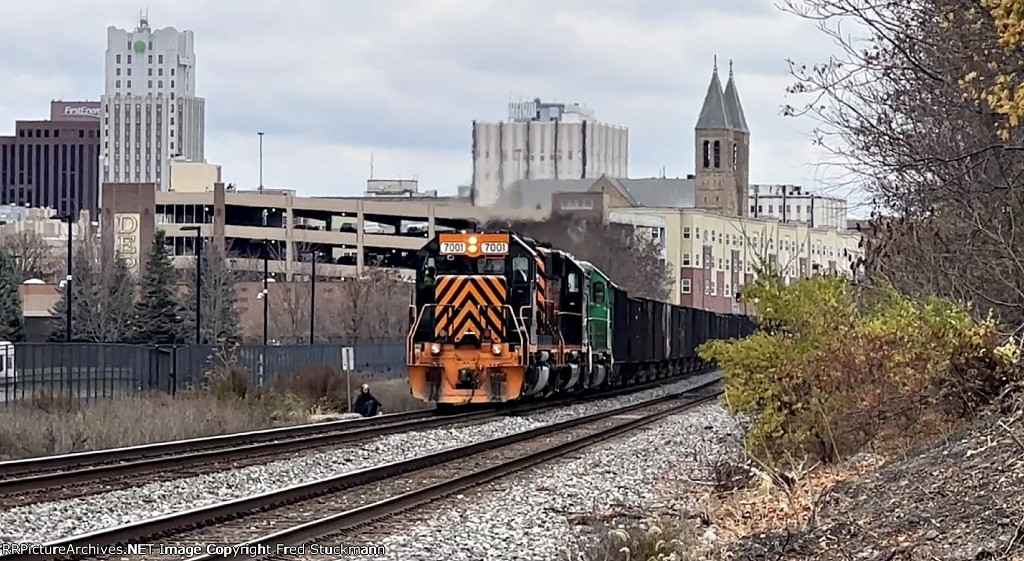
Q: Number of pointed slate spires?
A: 2